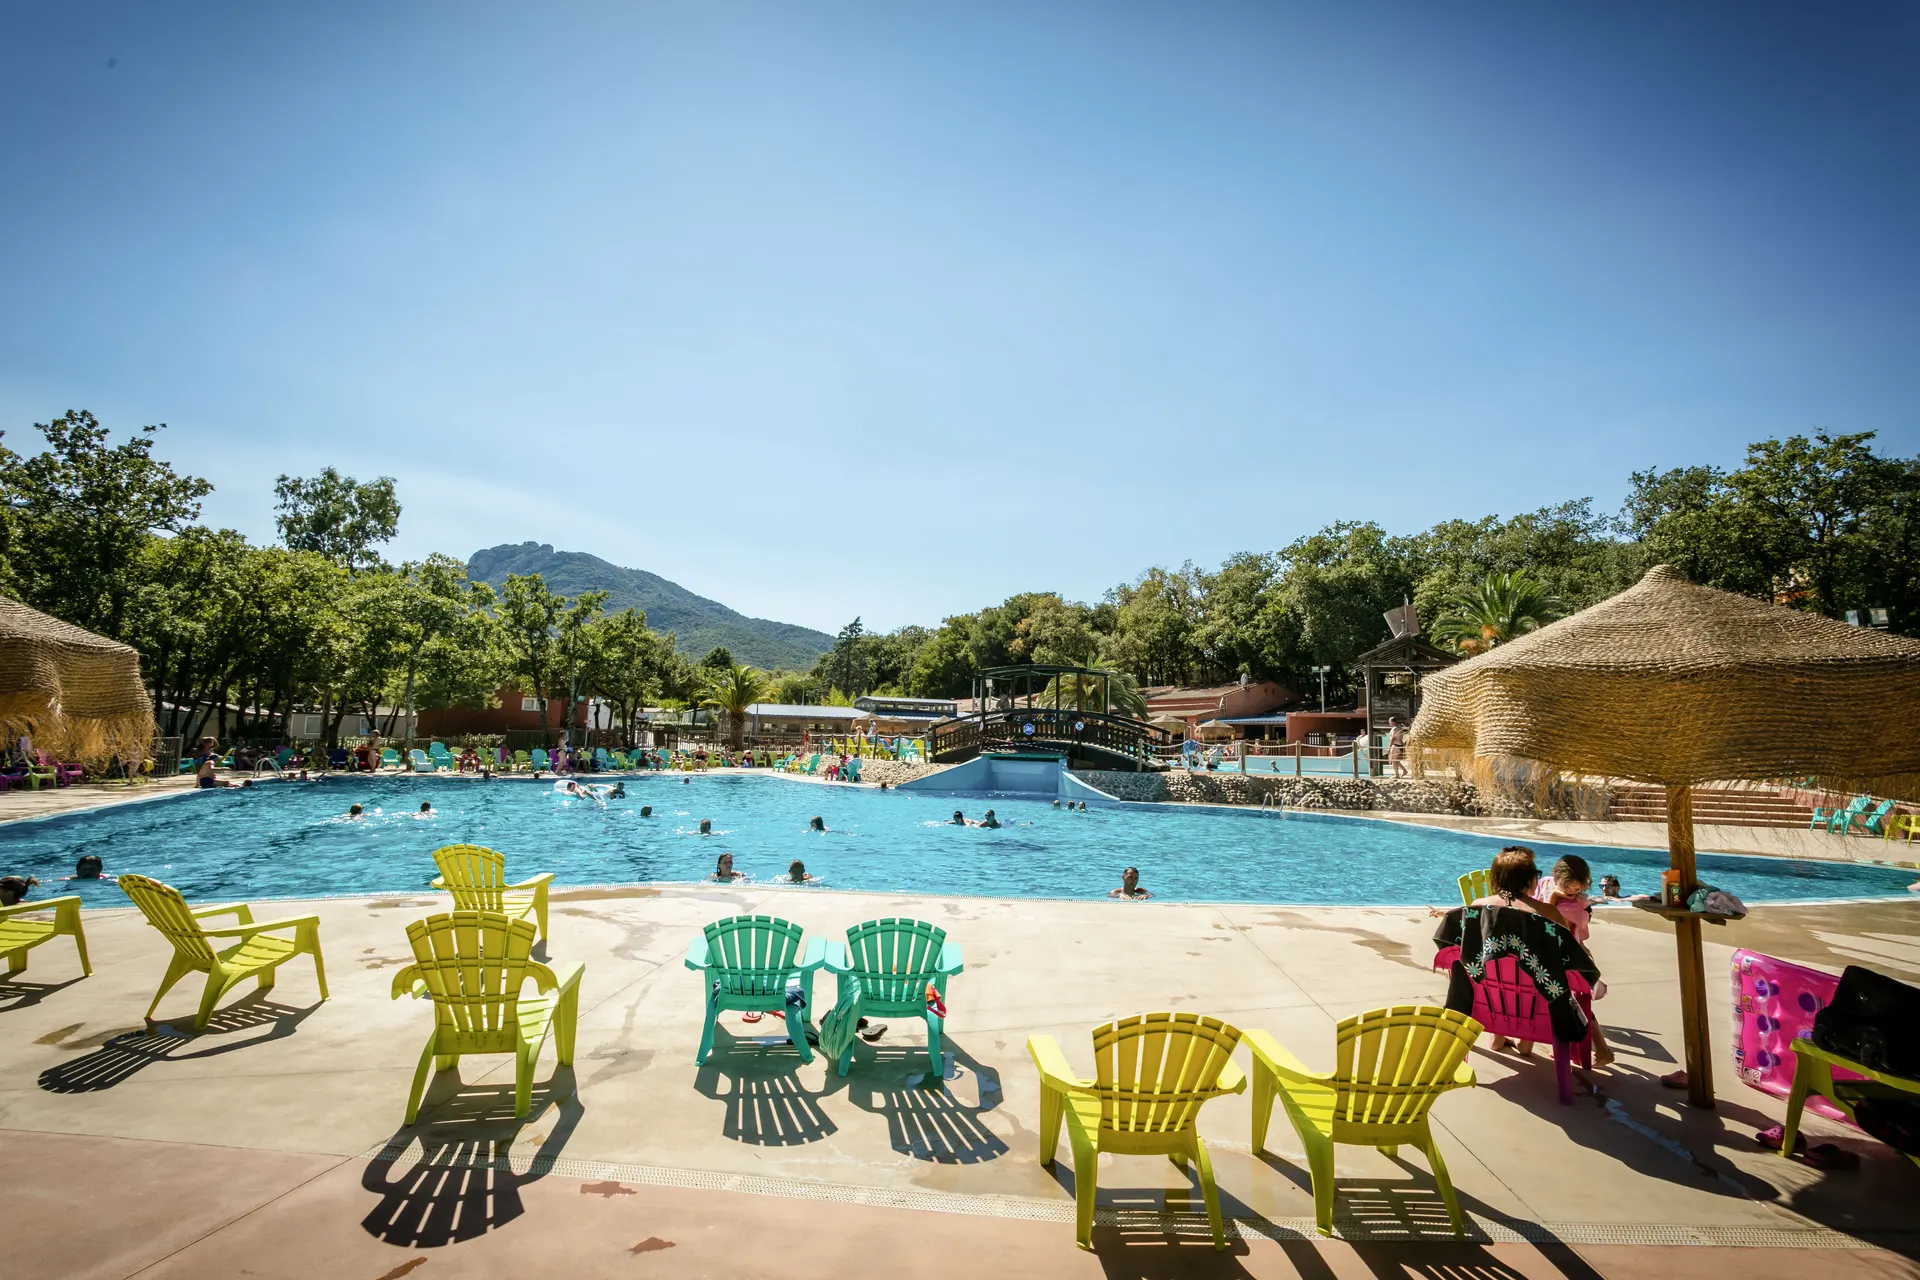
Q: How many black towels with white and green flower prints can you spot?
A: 1